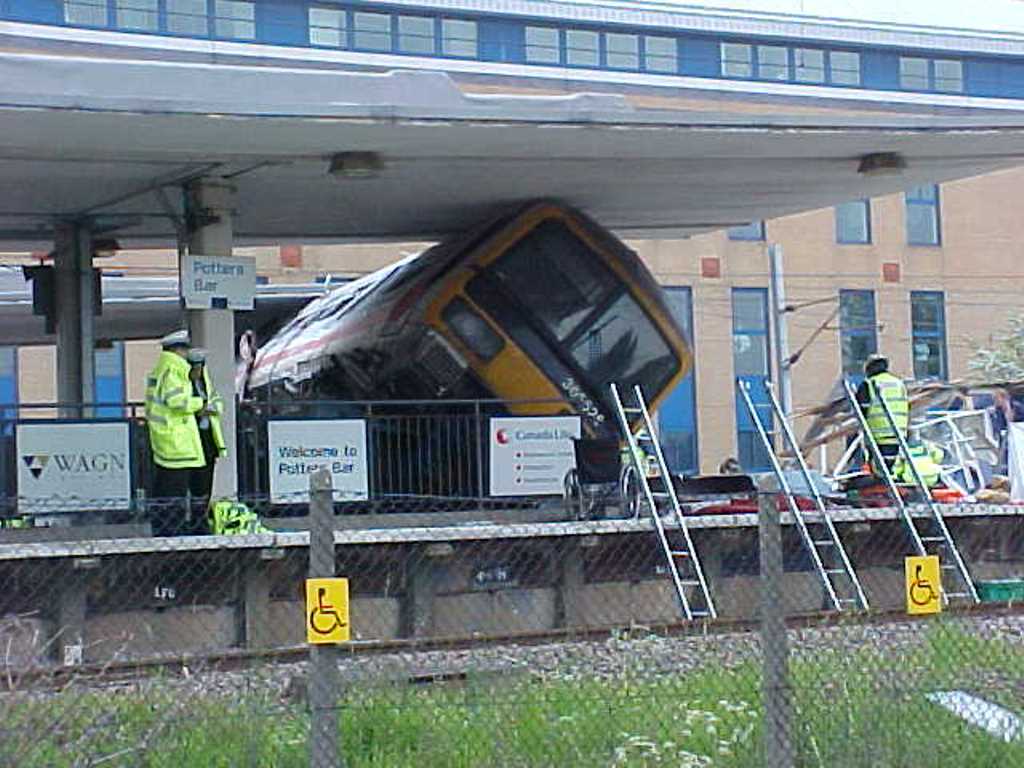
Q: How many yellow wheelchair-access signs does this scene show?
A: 2